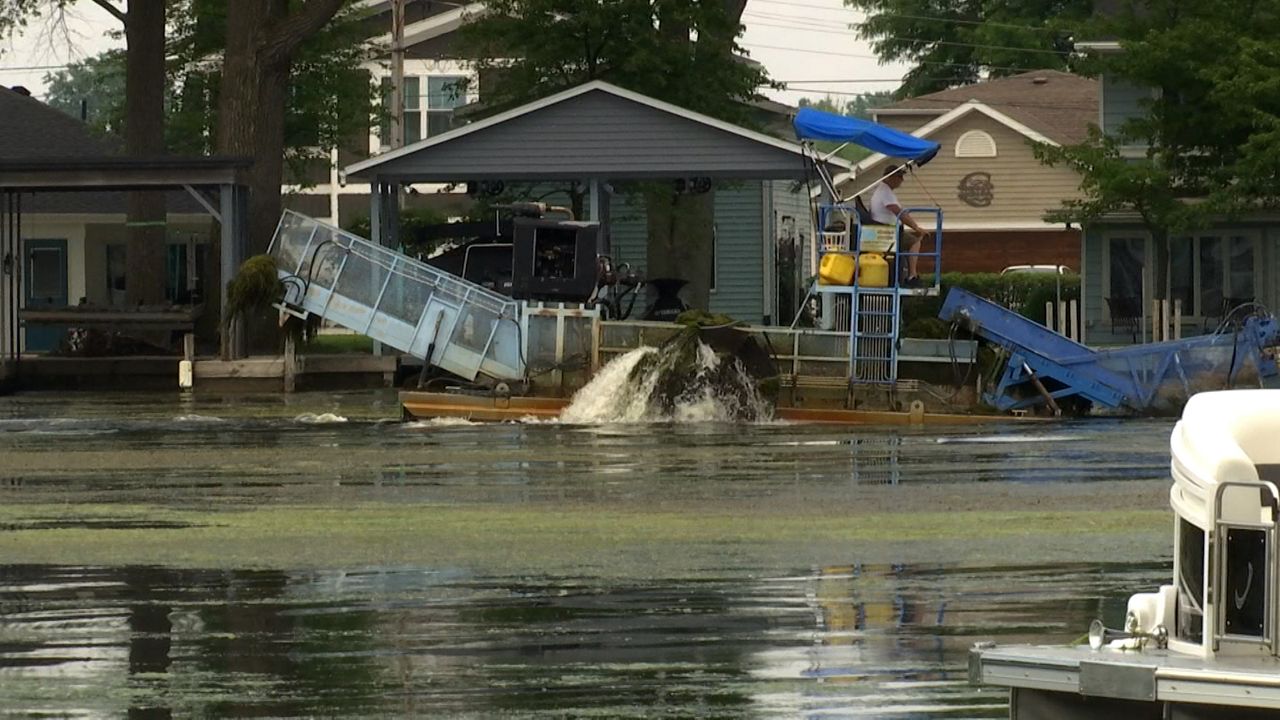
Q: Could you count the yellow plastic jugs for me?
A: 2